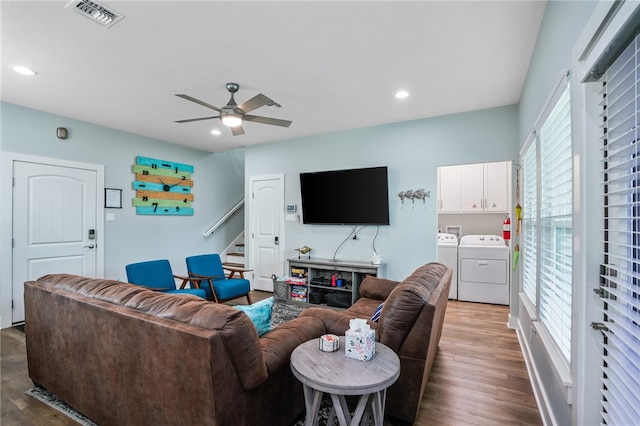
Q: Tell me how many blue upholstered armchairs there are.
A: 2